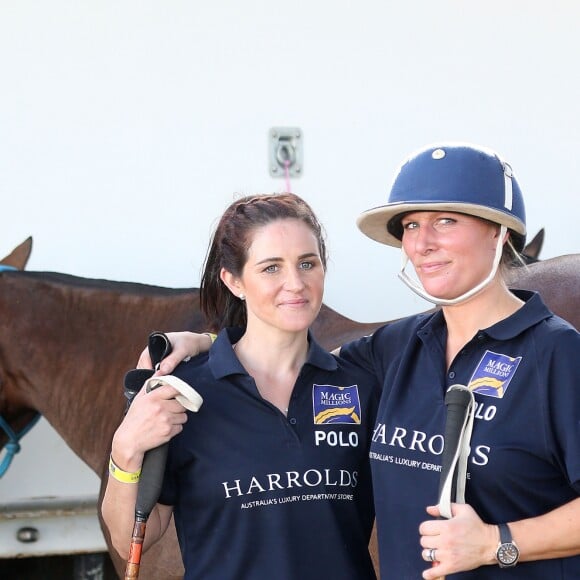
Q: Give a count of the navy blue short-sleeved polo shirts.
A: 2